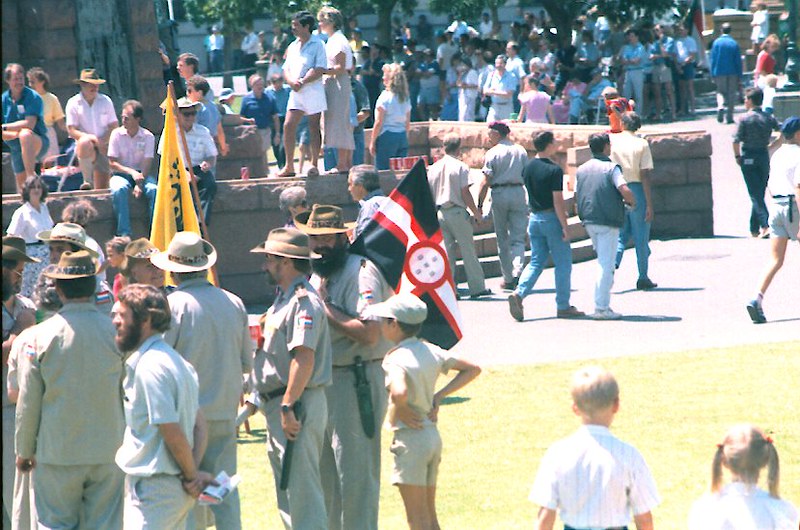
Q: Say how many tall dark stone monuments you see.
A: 1